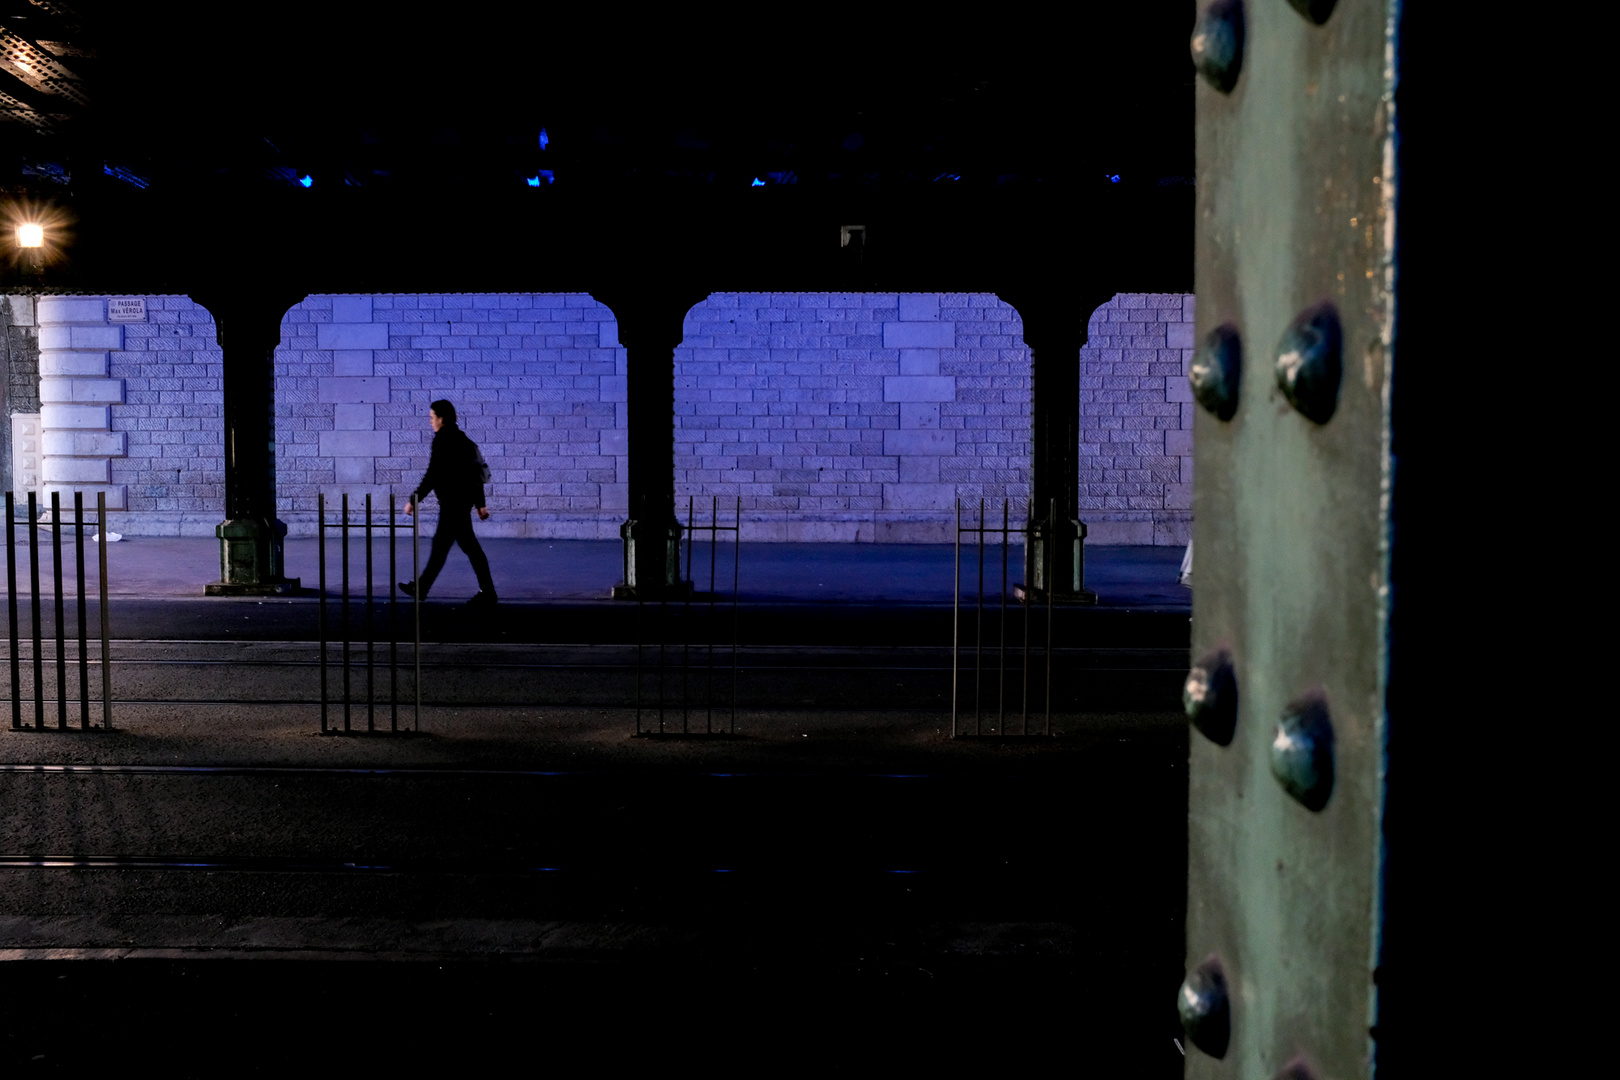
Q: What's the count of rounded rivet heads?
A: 8